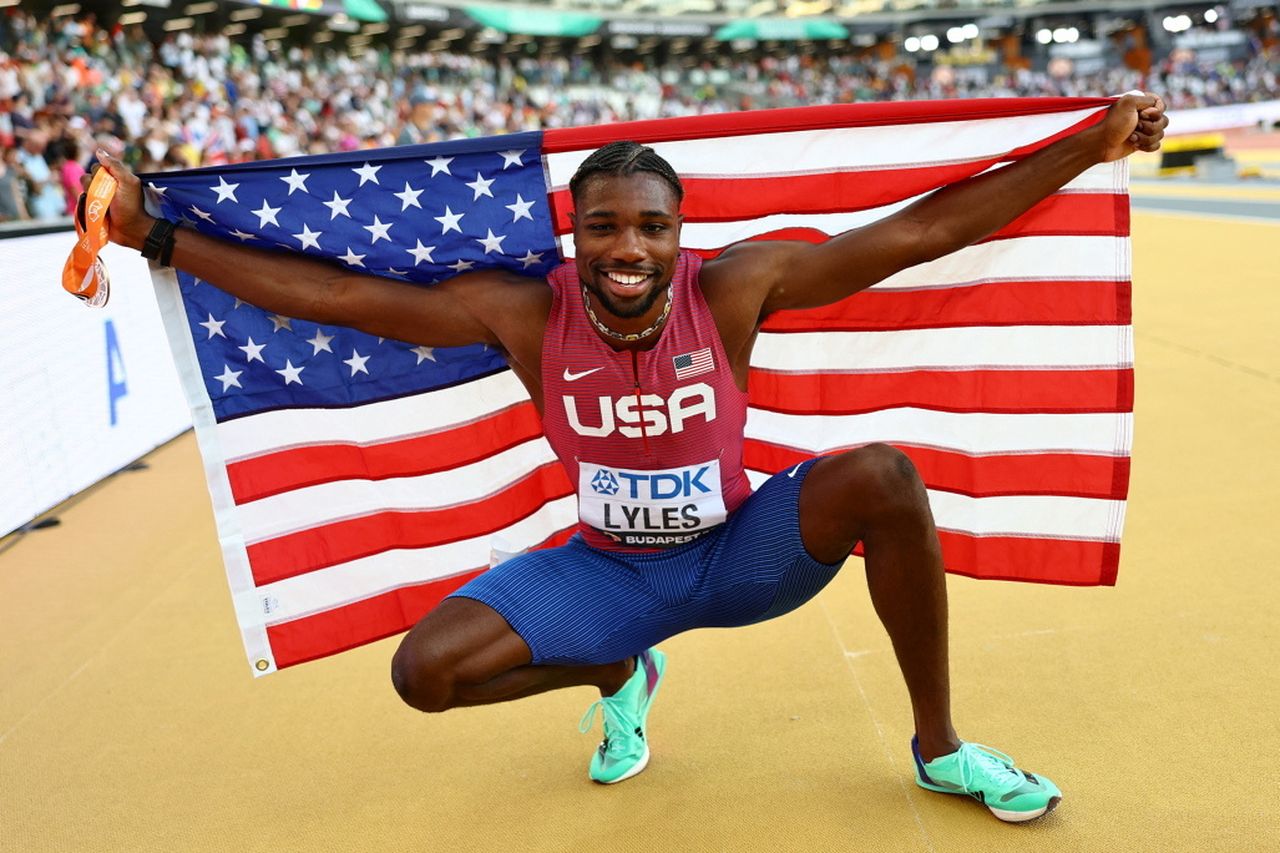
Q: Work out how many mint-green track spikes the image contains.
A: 2